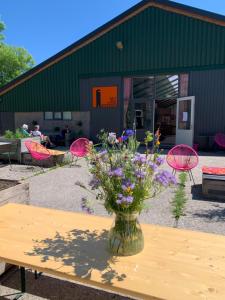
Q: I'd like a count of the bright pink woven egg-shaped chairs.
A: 4